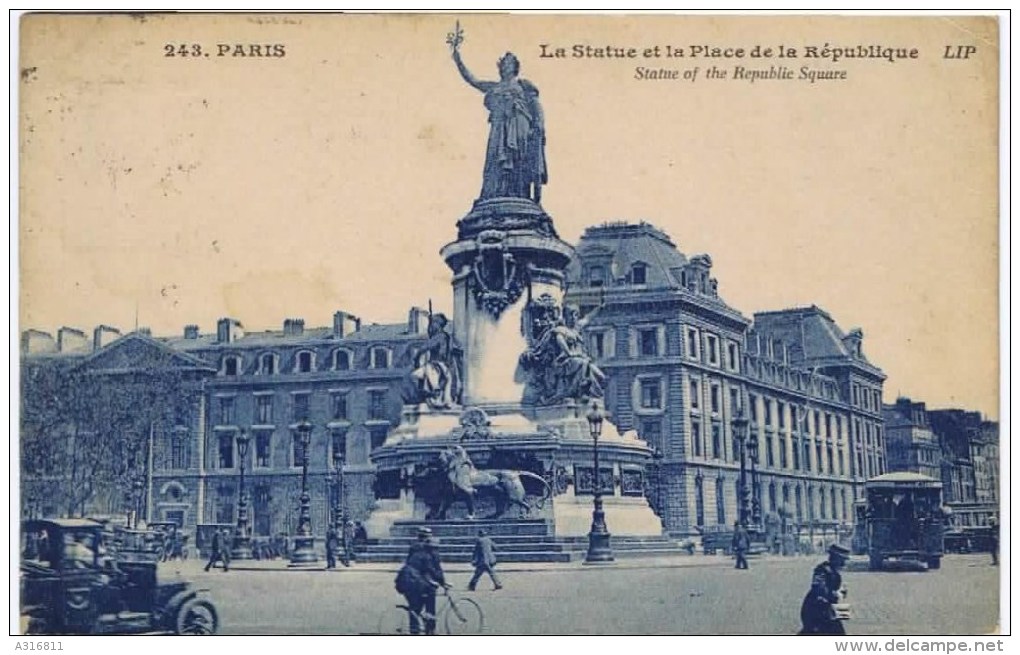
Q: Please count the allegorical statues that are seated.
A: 2